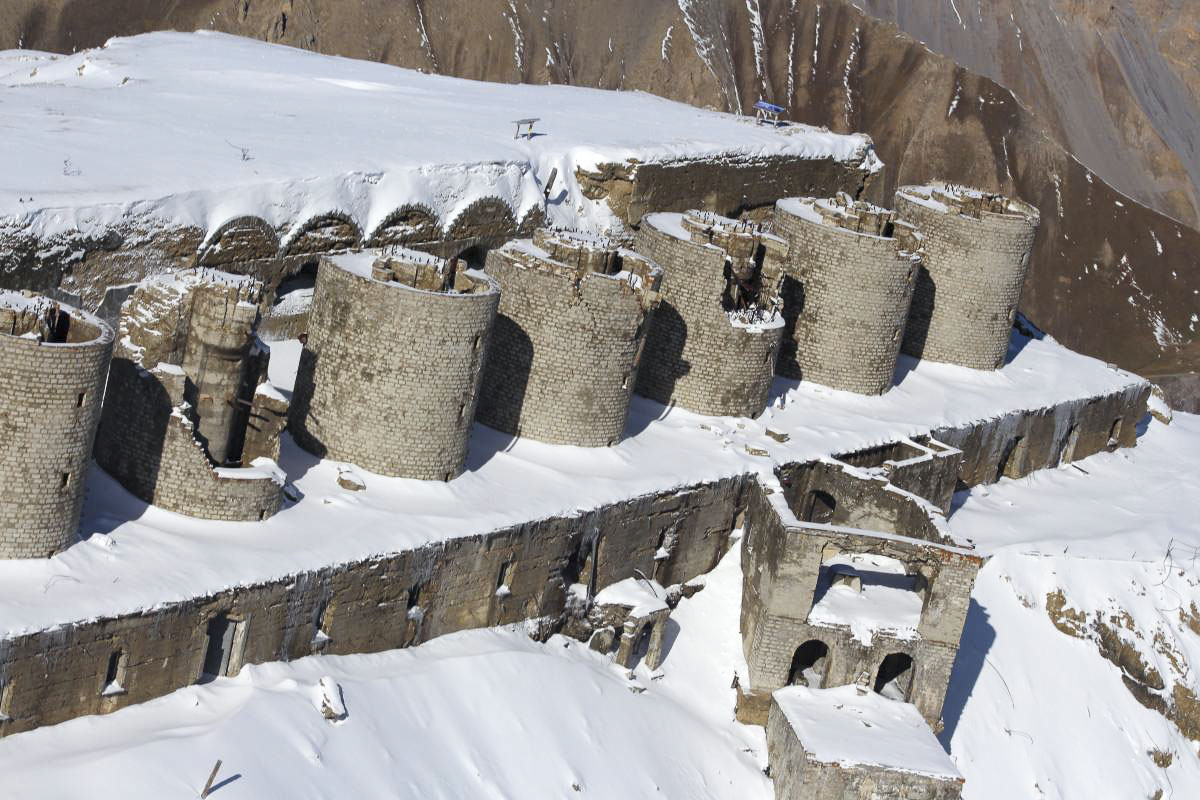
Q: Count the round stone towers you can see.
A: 7